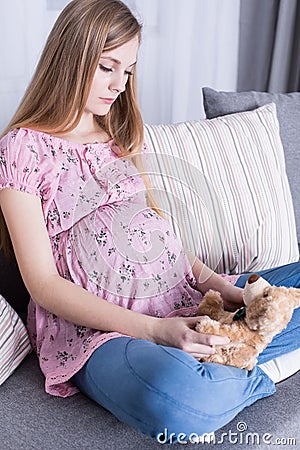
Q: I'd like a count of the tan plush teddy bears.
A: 1